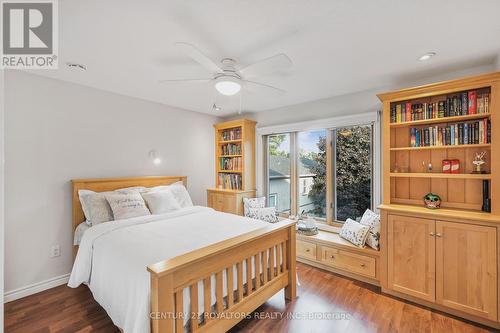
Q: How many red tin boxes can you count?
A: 2